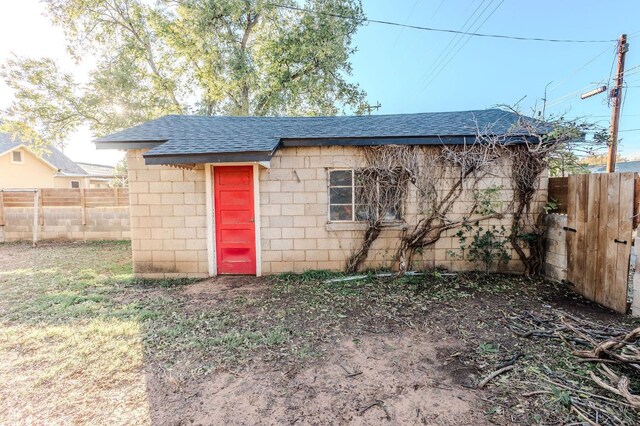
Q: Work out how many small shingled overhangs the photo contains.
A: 1